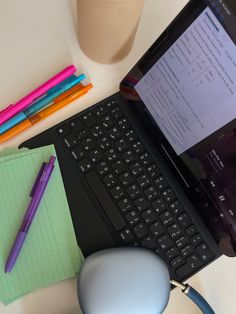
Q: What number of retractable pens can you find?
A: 3